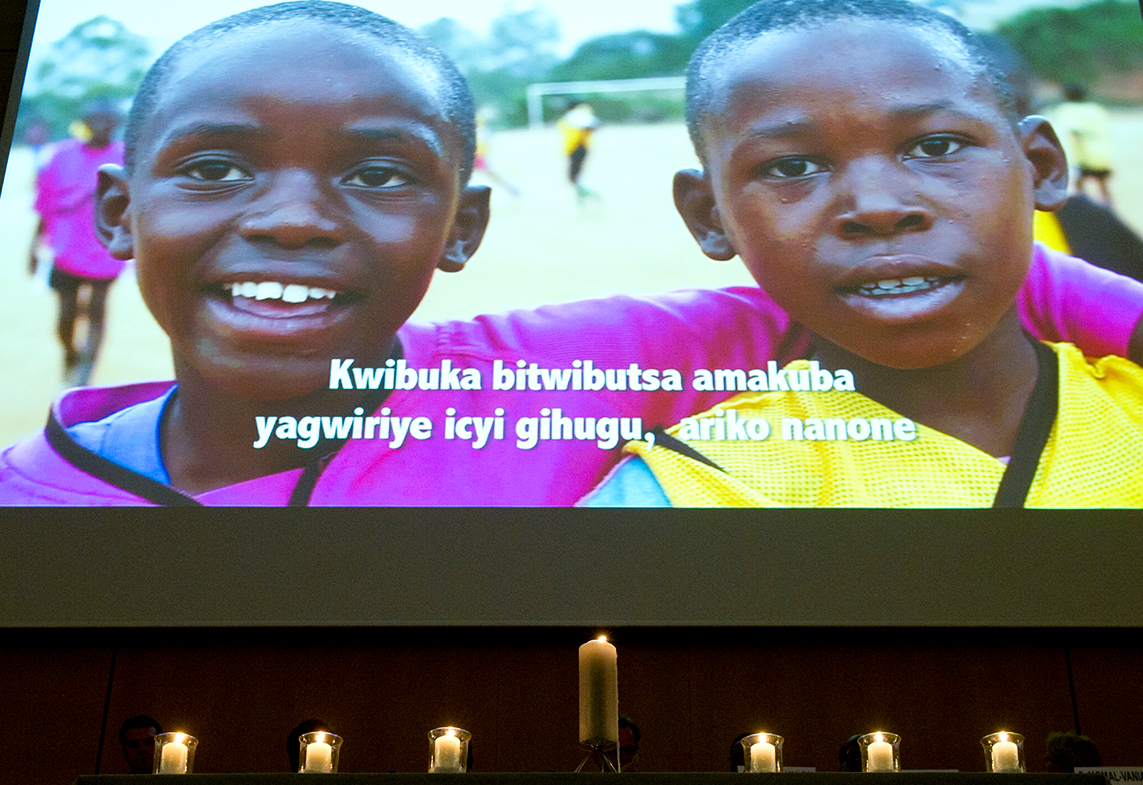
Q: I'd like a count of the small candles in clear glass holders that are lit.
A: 6